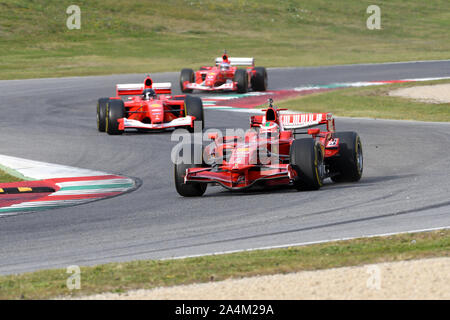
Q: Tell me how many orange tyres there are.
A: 0